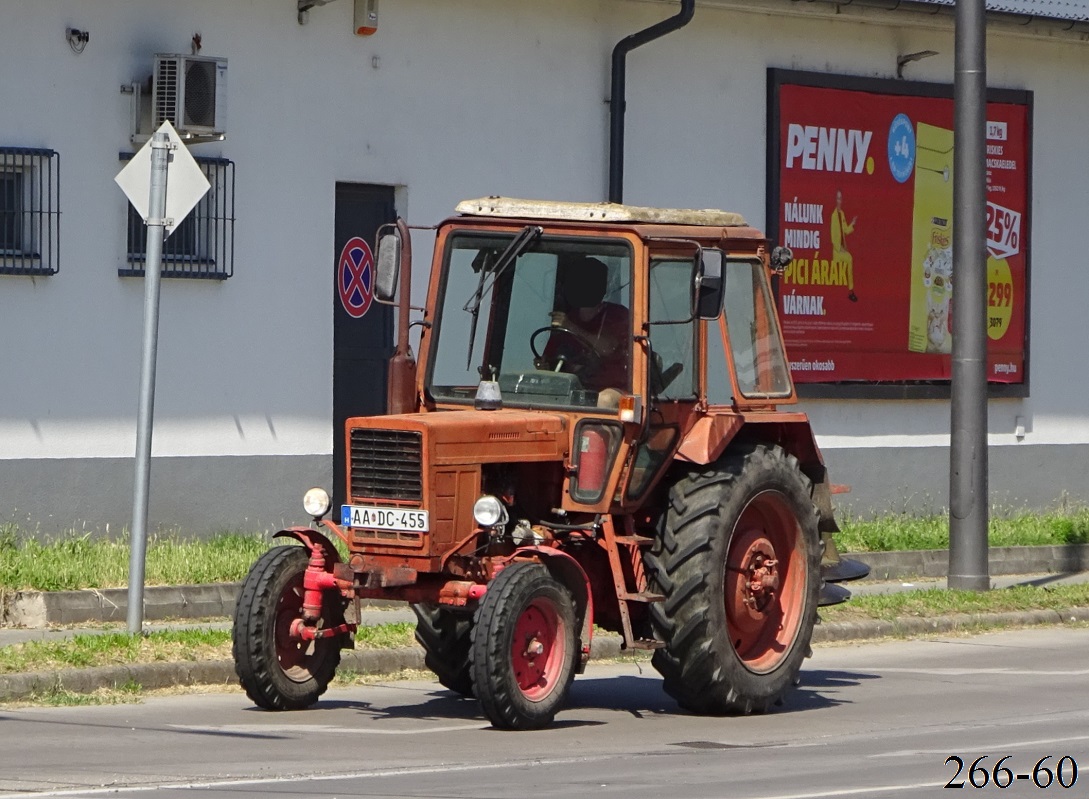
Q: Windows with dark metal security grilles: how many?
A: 2